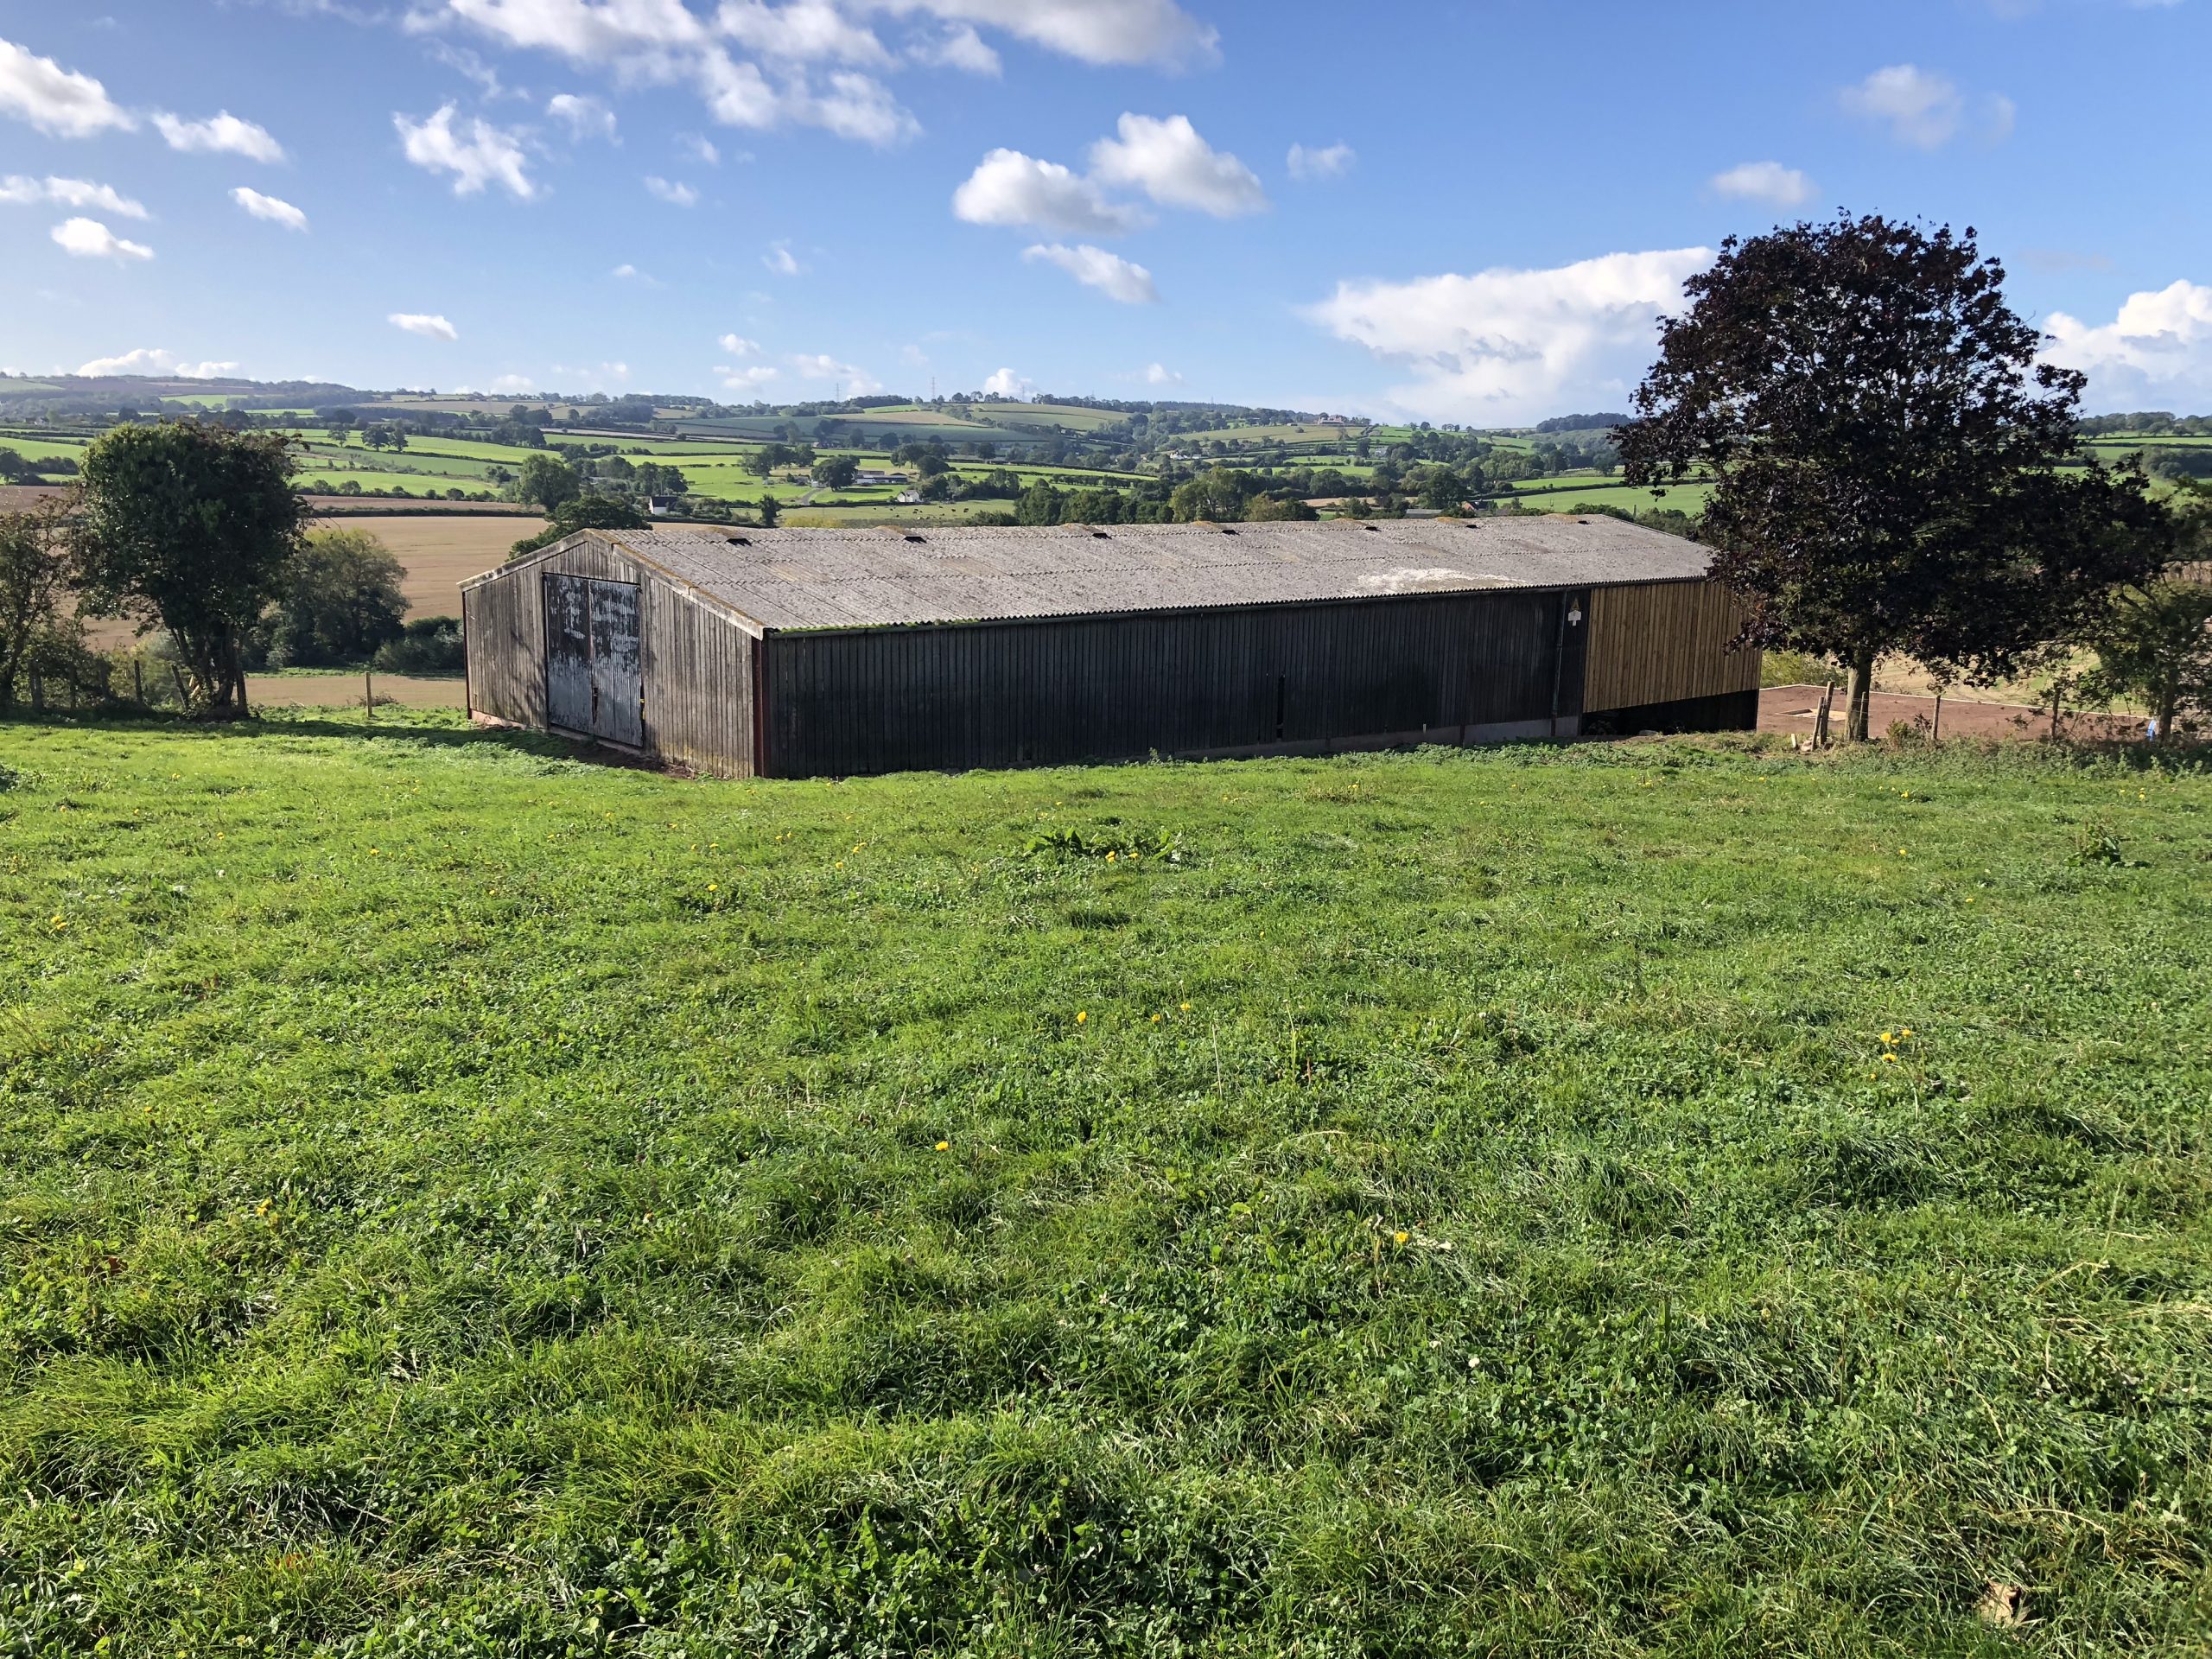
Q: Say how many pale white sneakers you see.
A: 0